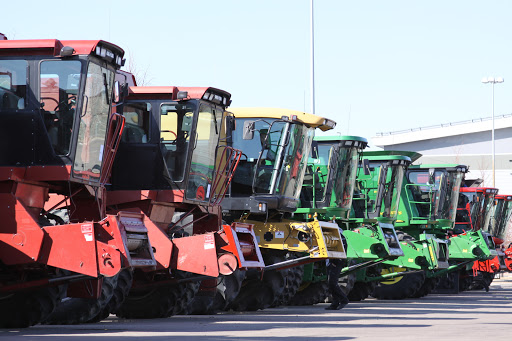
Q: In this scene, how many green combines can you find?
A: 3